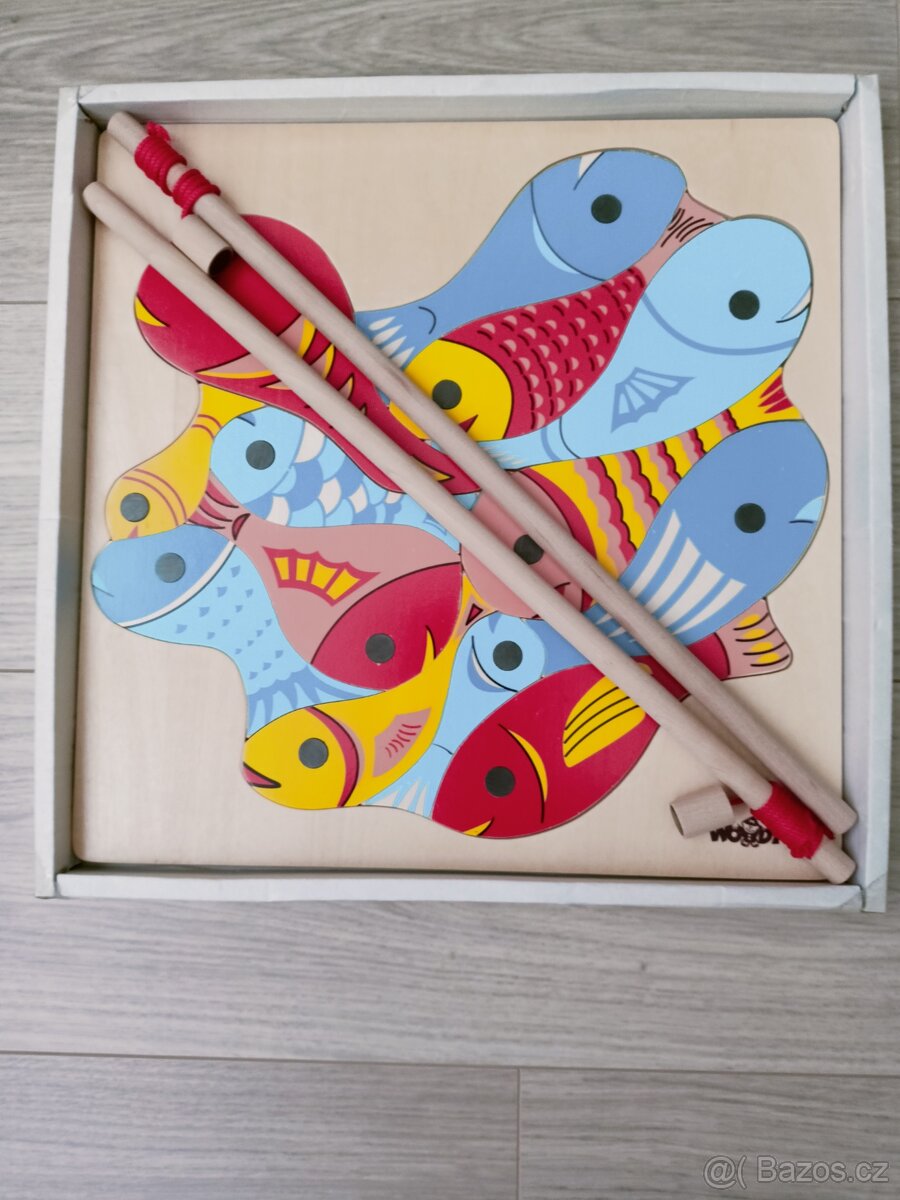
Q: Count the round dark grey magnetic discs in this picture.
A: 12